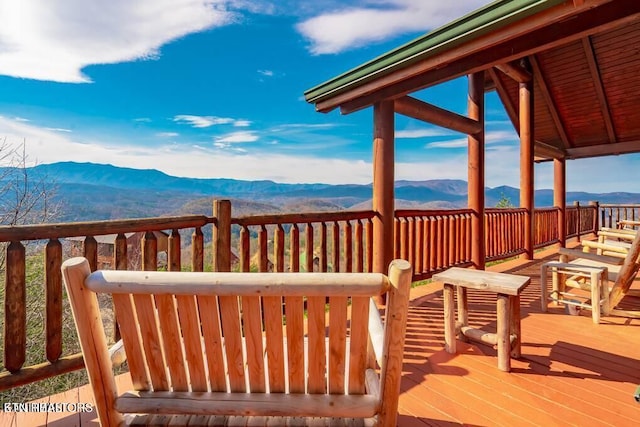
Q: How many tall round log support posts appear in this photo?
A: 4